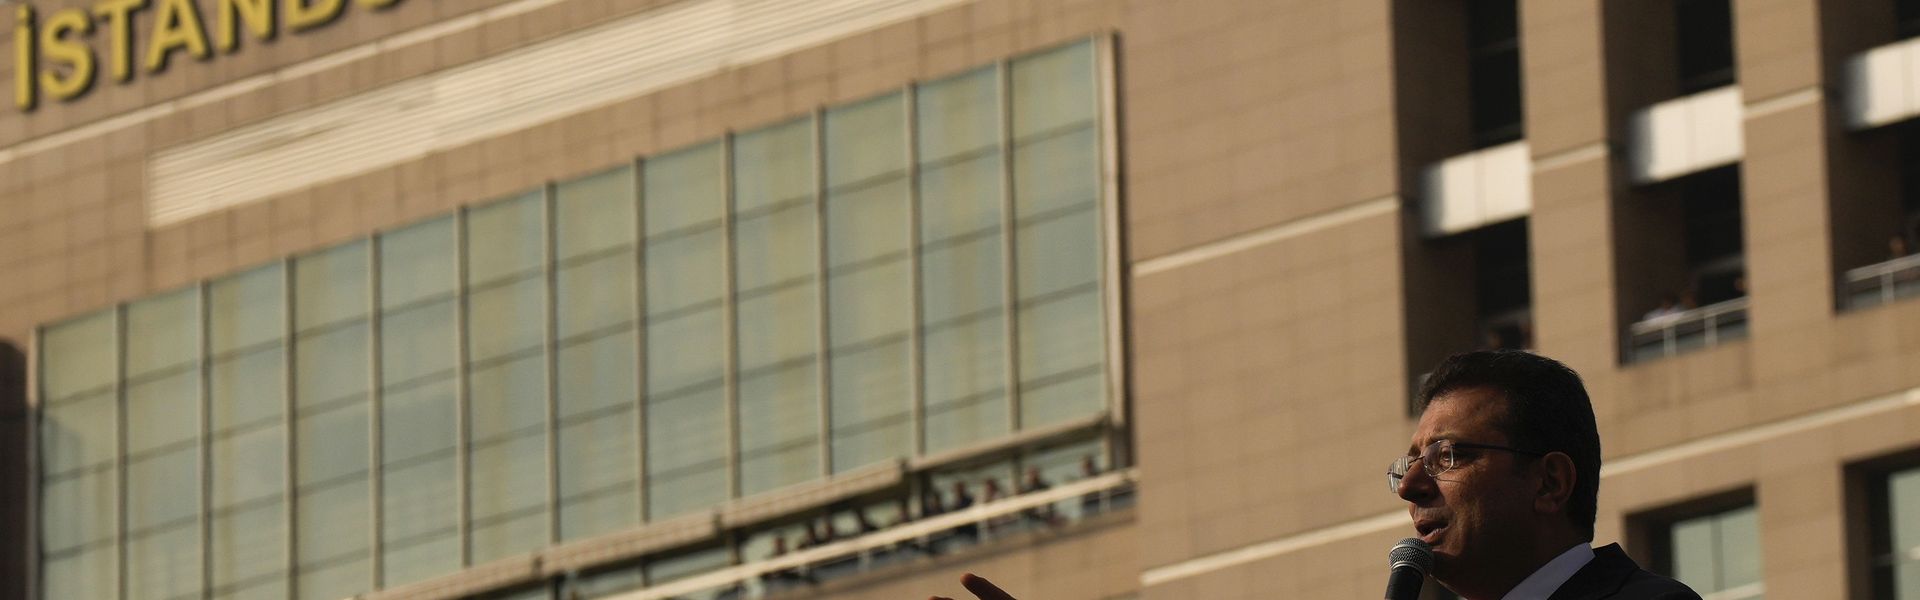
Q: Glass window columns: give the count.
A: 12